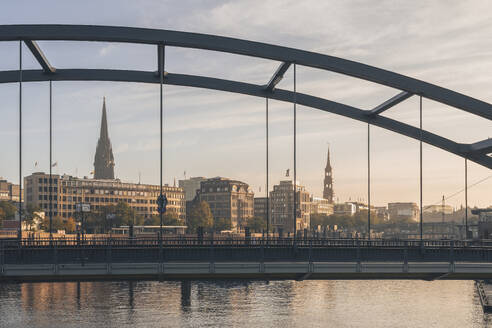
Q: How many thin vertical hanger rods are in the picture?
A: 8